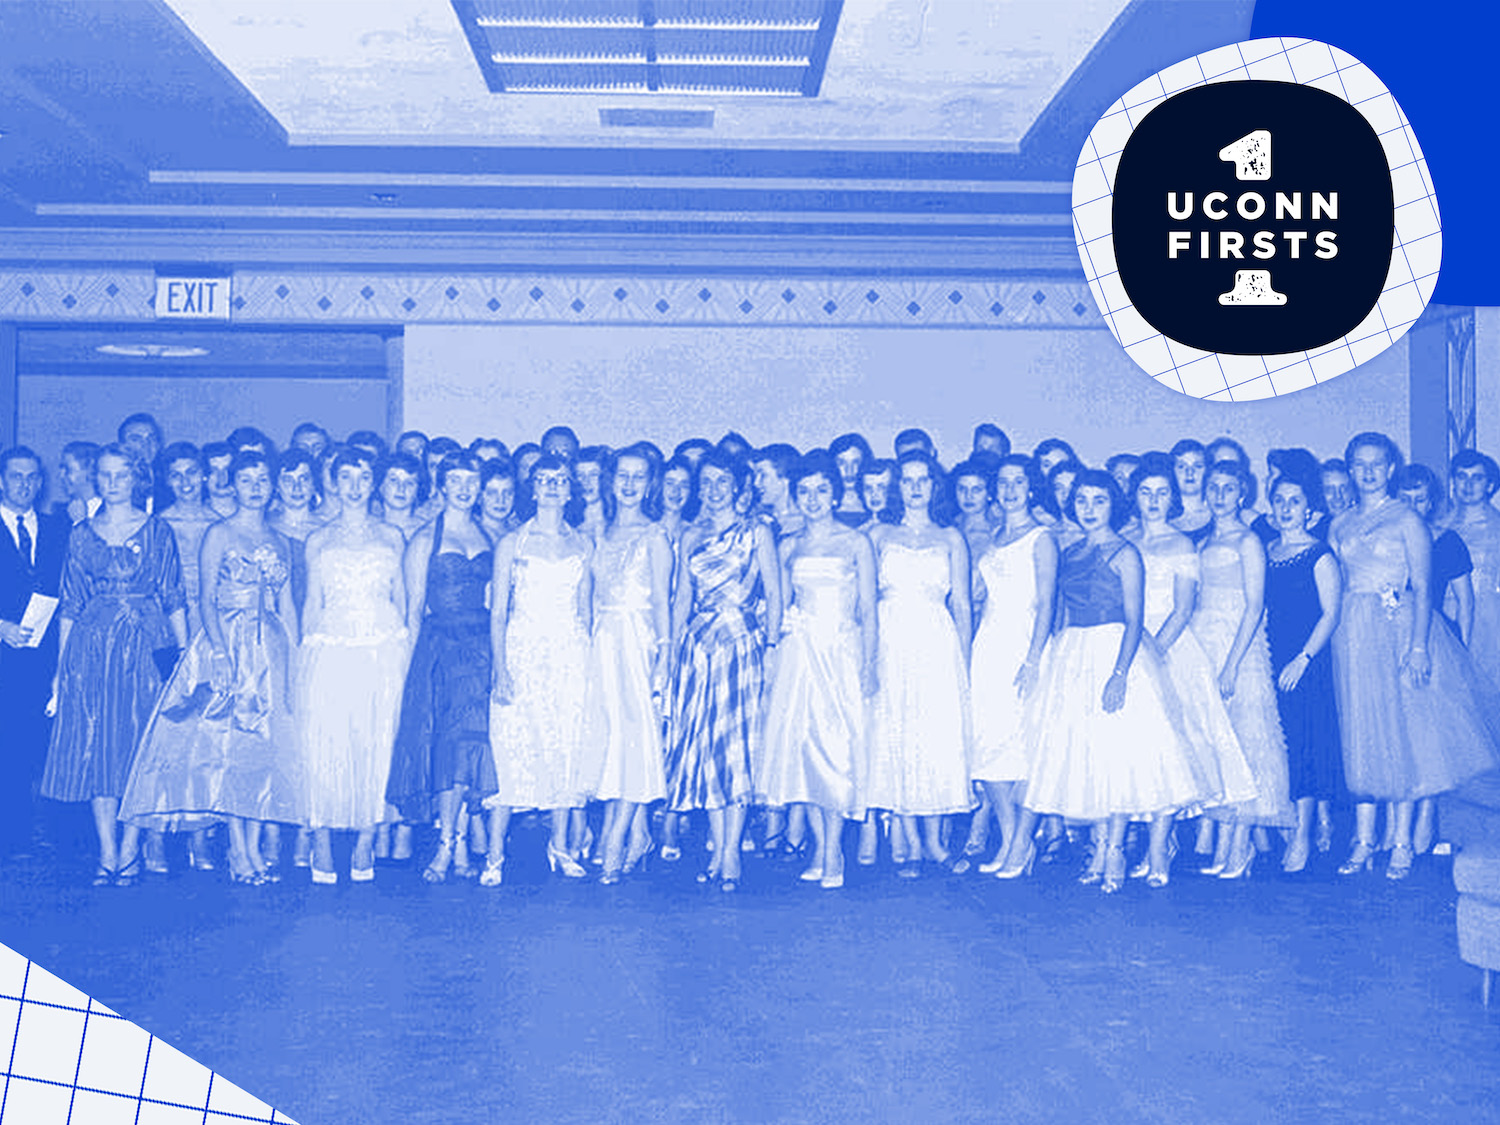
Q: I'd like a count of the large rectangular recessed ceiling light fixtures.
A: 1